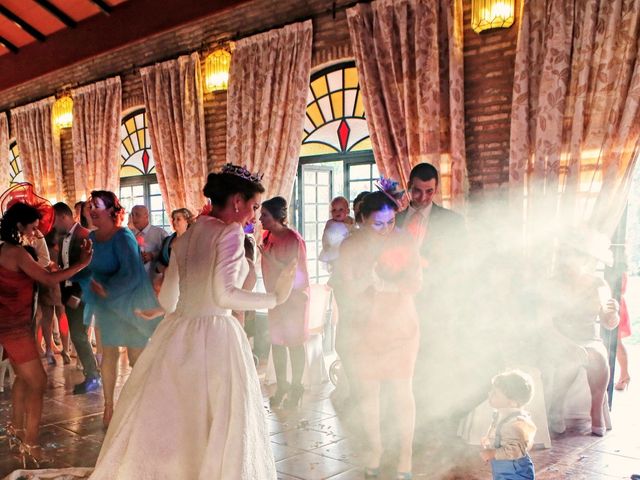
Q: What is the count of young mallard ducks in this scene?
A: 0